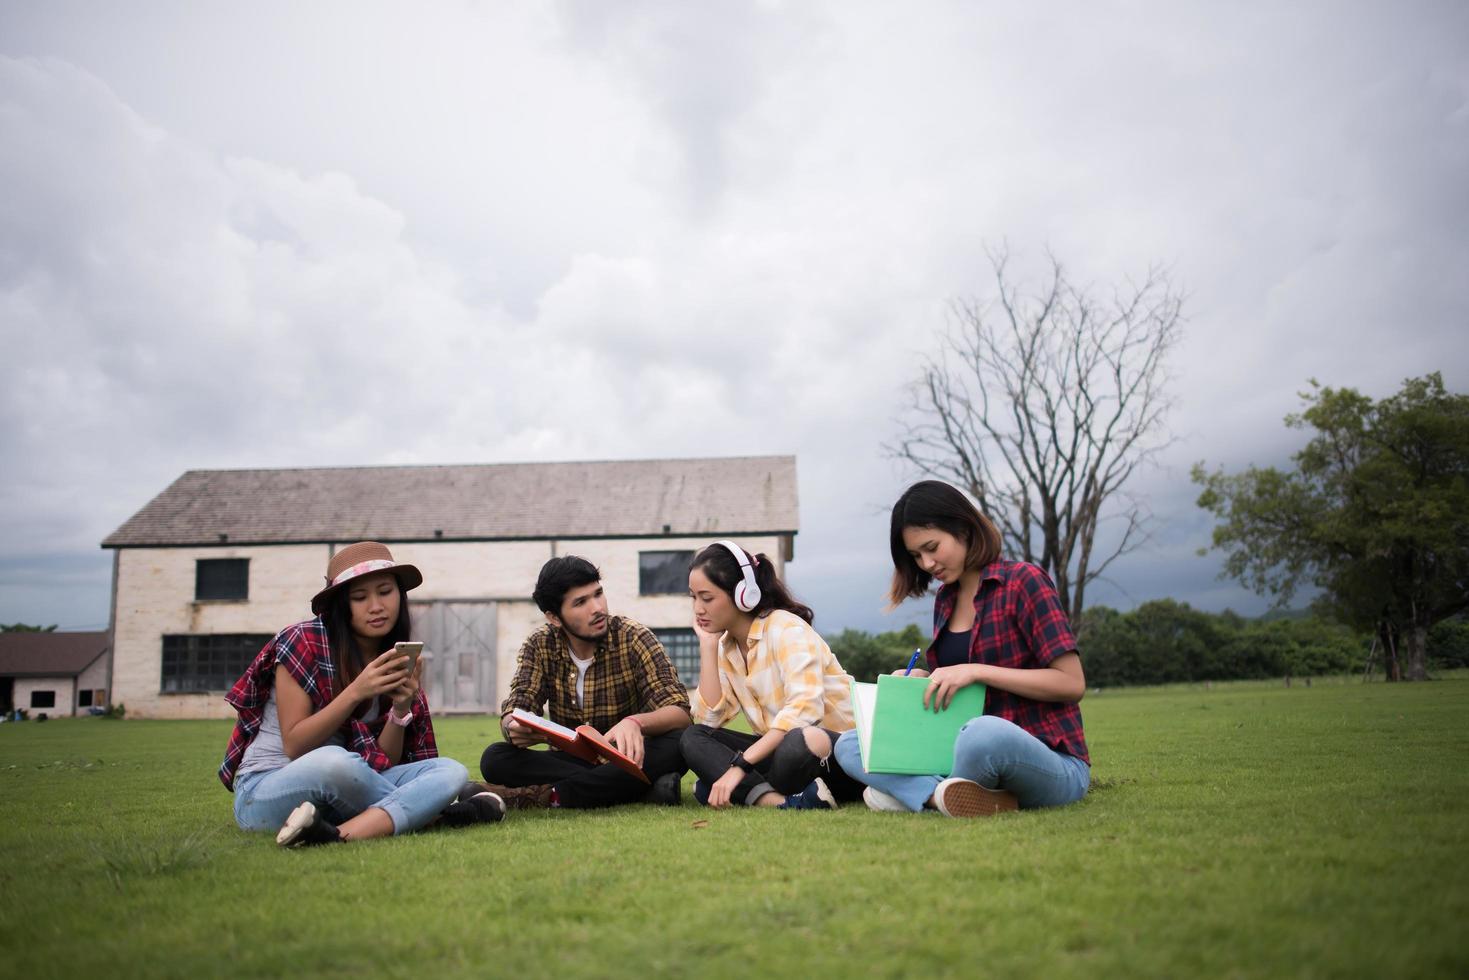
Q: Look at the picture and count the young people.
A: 4